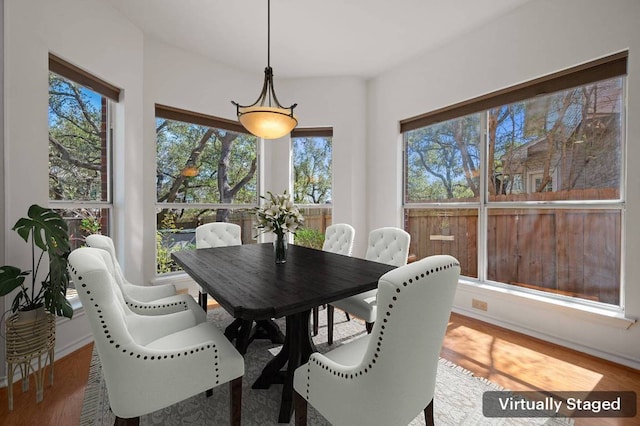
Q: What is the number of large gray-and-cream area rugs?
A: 1